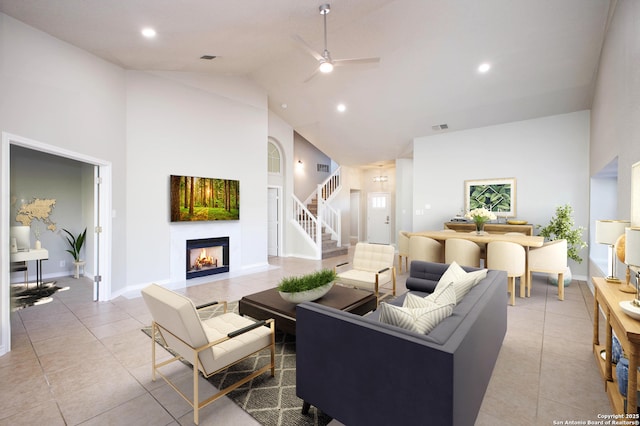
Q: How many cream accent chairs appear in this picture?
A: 2